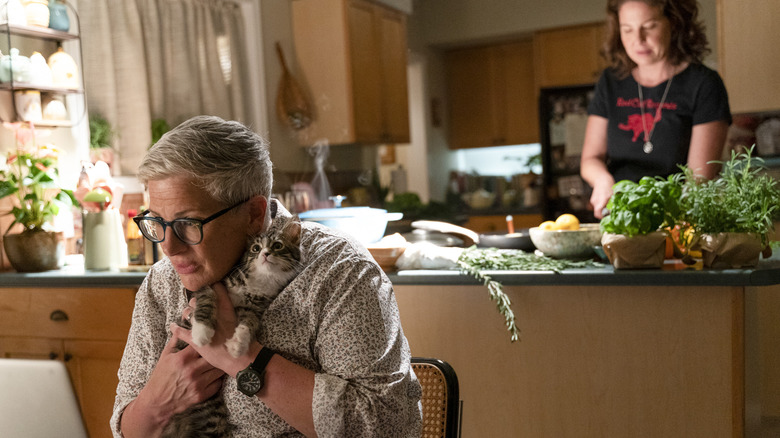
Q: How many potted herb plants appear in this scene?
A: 2